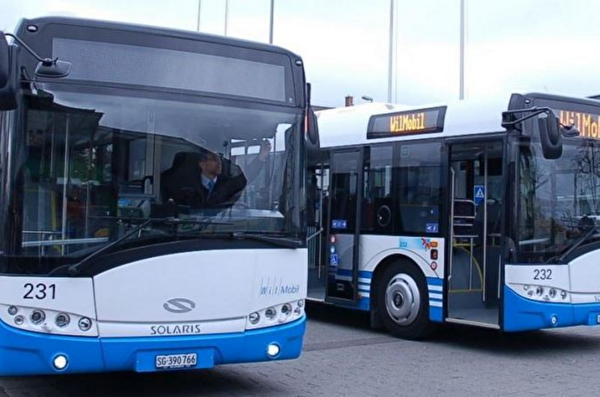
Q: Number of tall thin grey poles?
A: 5